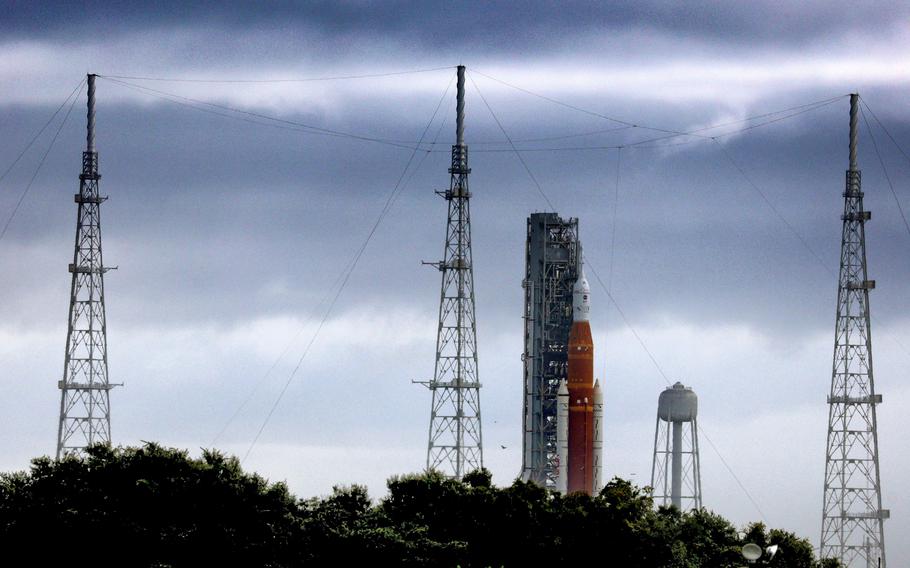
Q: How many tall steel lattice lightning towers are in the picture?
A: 3